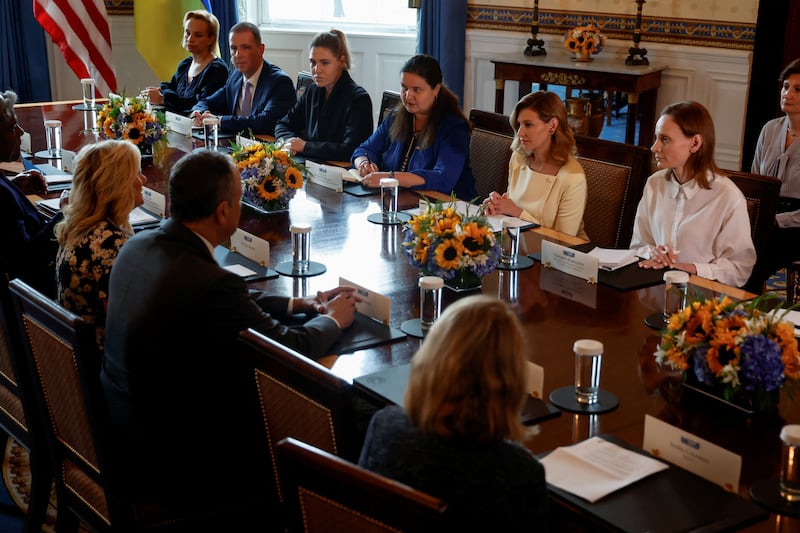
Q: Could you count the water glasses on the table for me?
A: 10